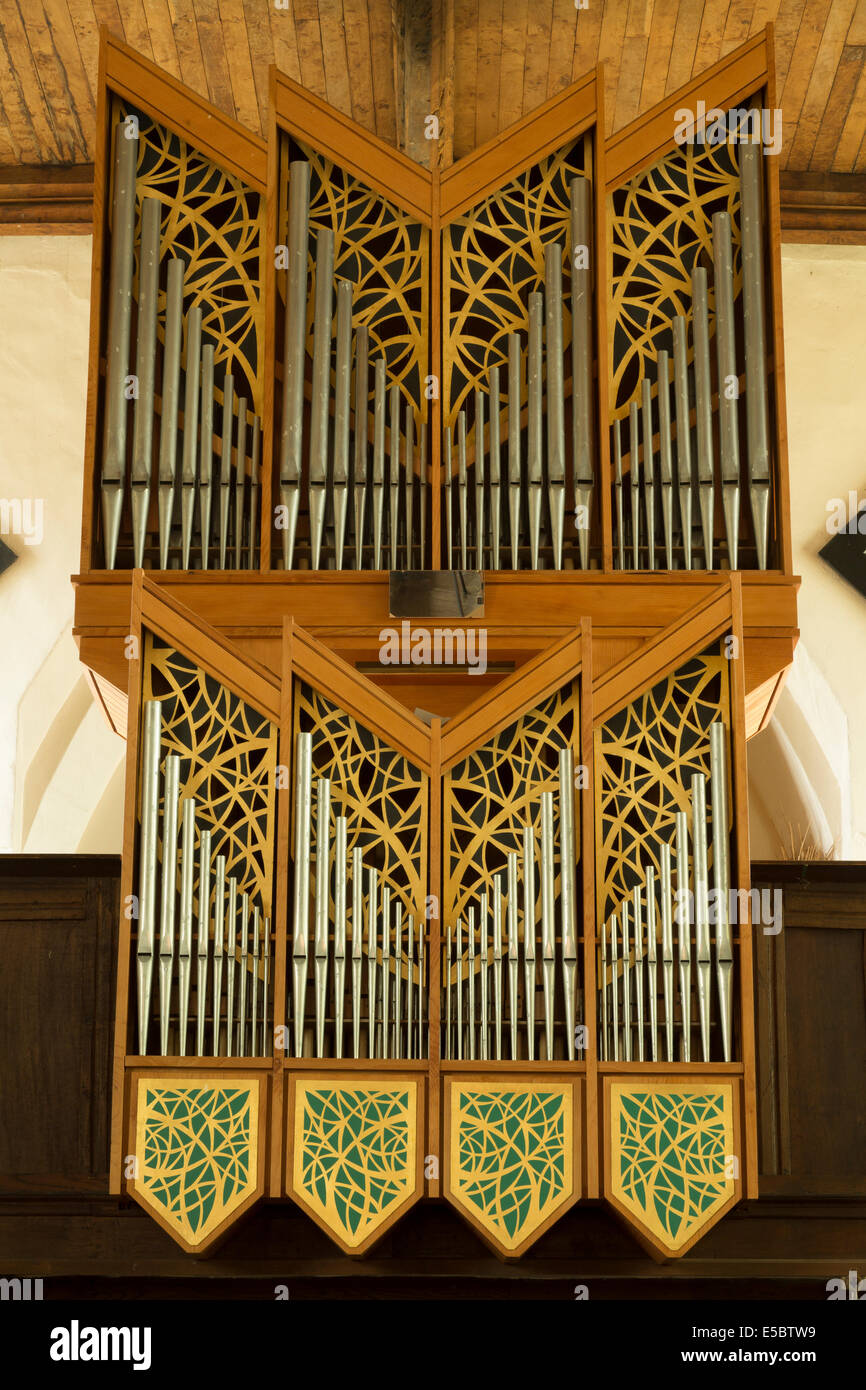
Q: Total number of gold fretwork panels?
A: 12